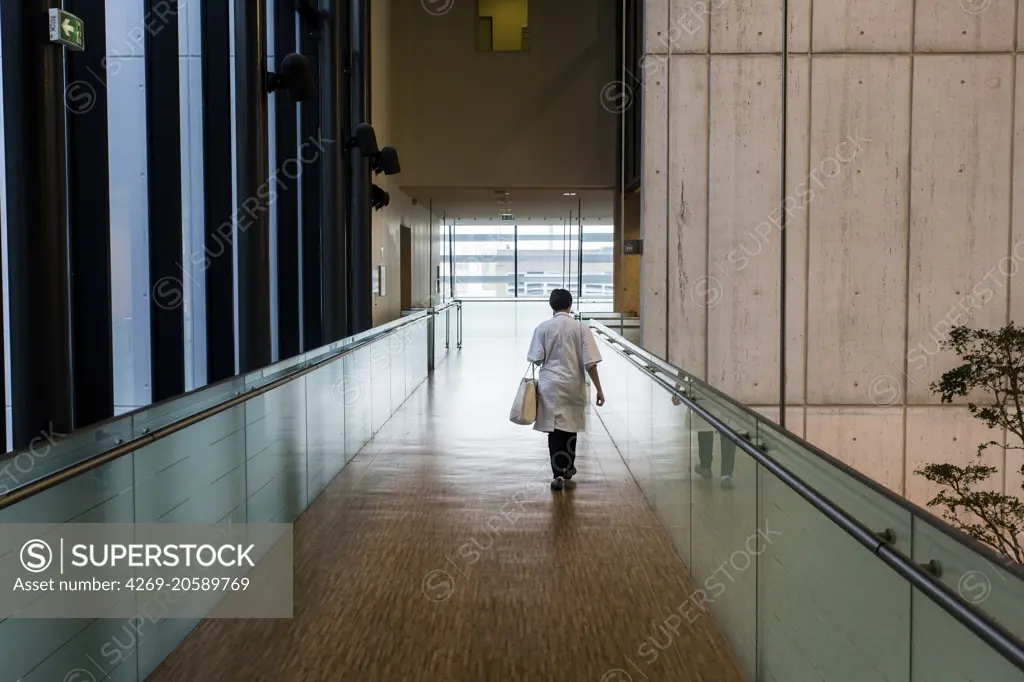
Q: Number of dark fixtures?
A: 4